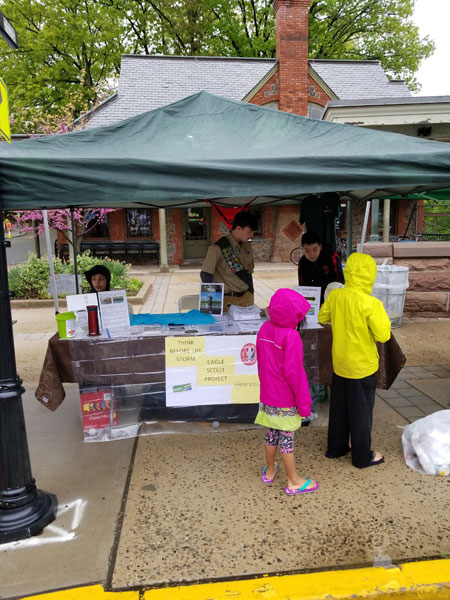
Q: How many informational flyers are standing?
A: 4